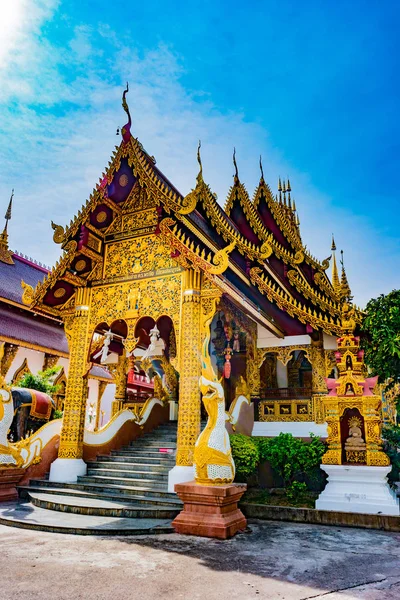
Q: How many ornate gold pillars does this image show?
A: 2